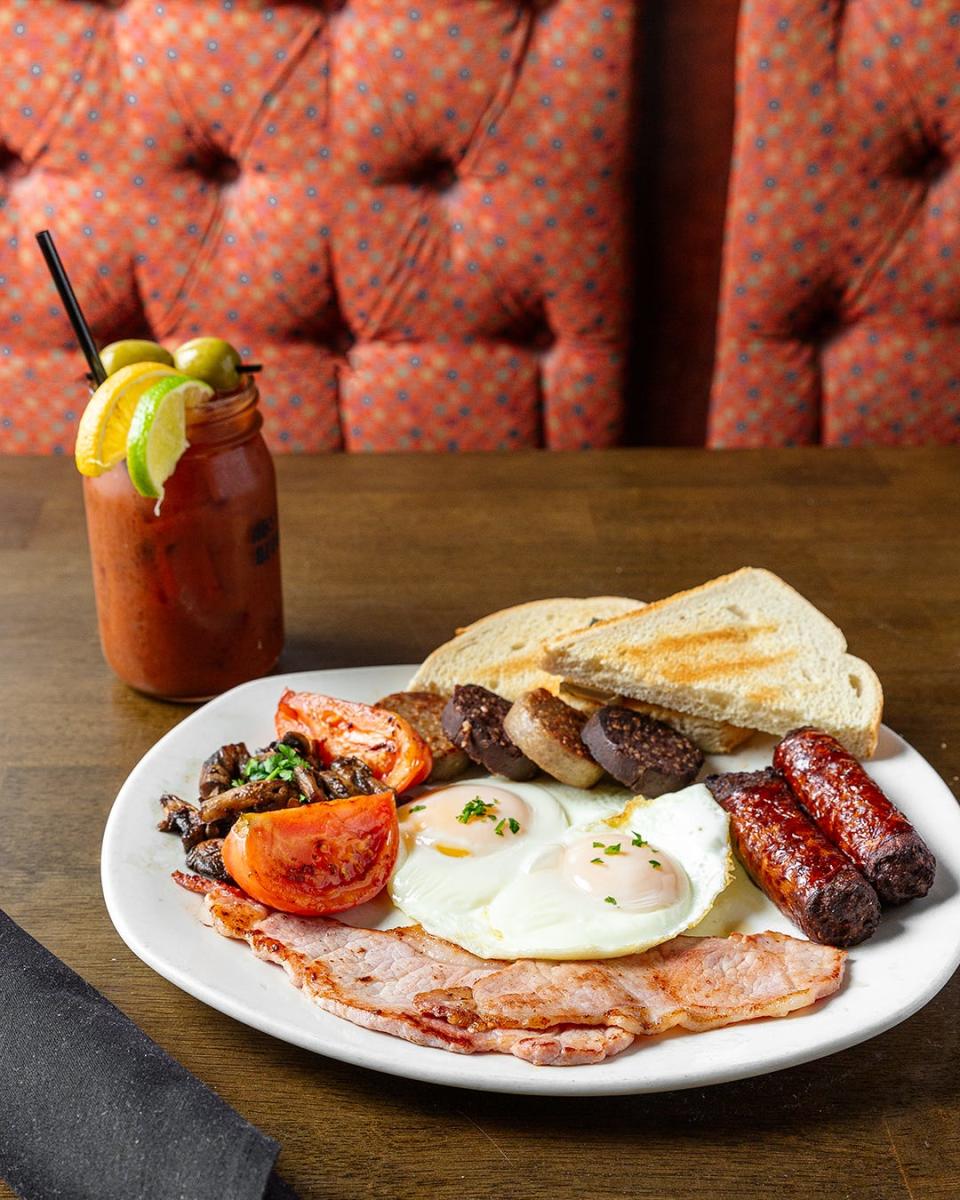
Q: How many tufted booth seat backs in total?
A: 2